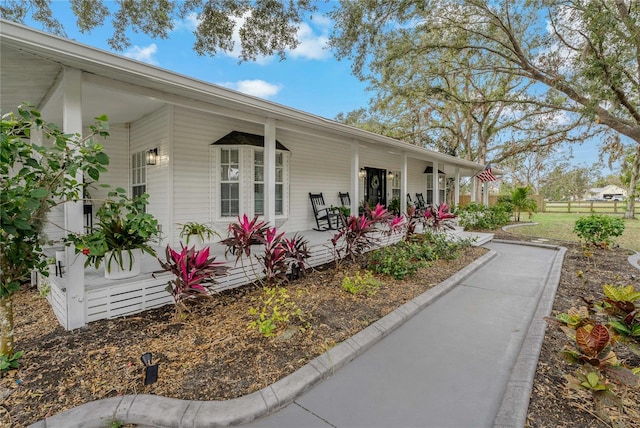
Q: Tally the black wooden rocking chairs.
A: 4